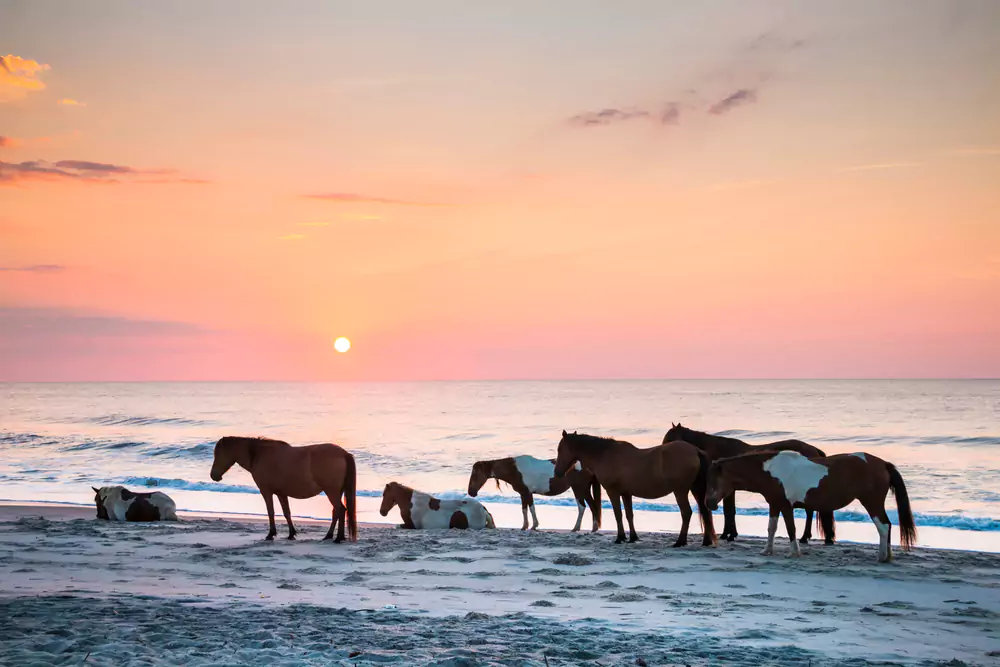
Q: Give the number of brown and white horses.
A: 4